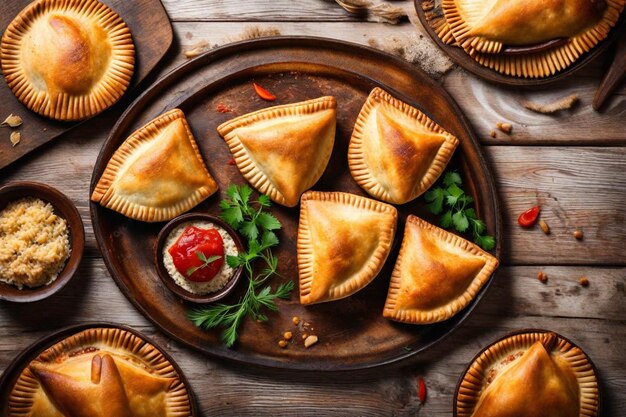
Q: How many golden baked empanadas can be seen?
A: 9